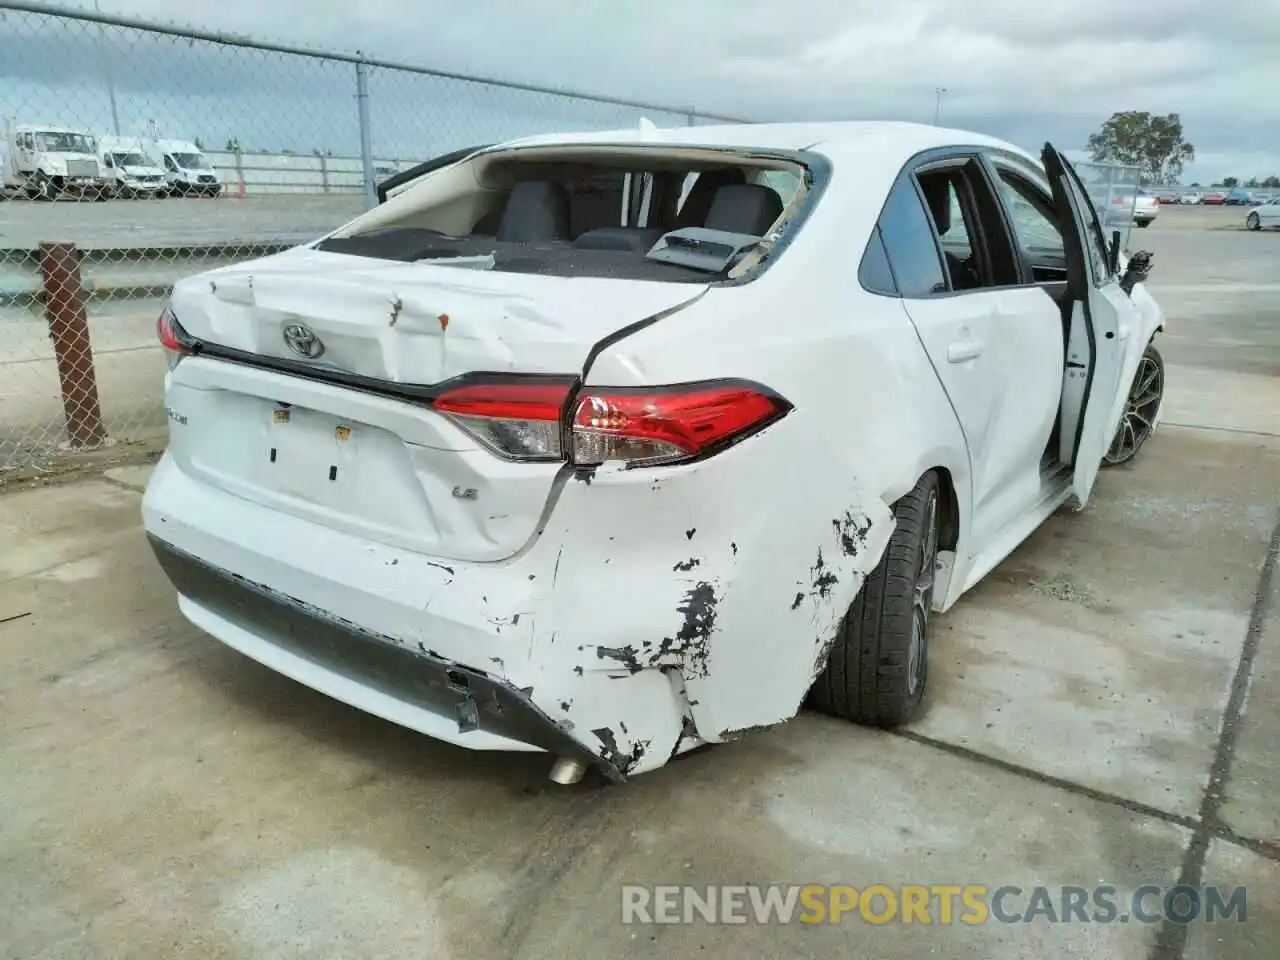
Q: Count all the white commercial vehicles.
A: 3